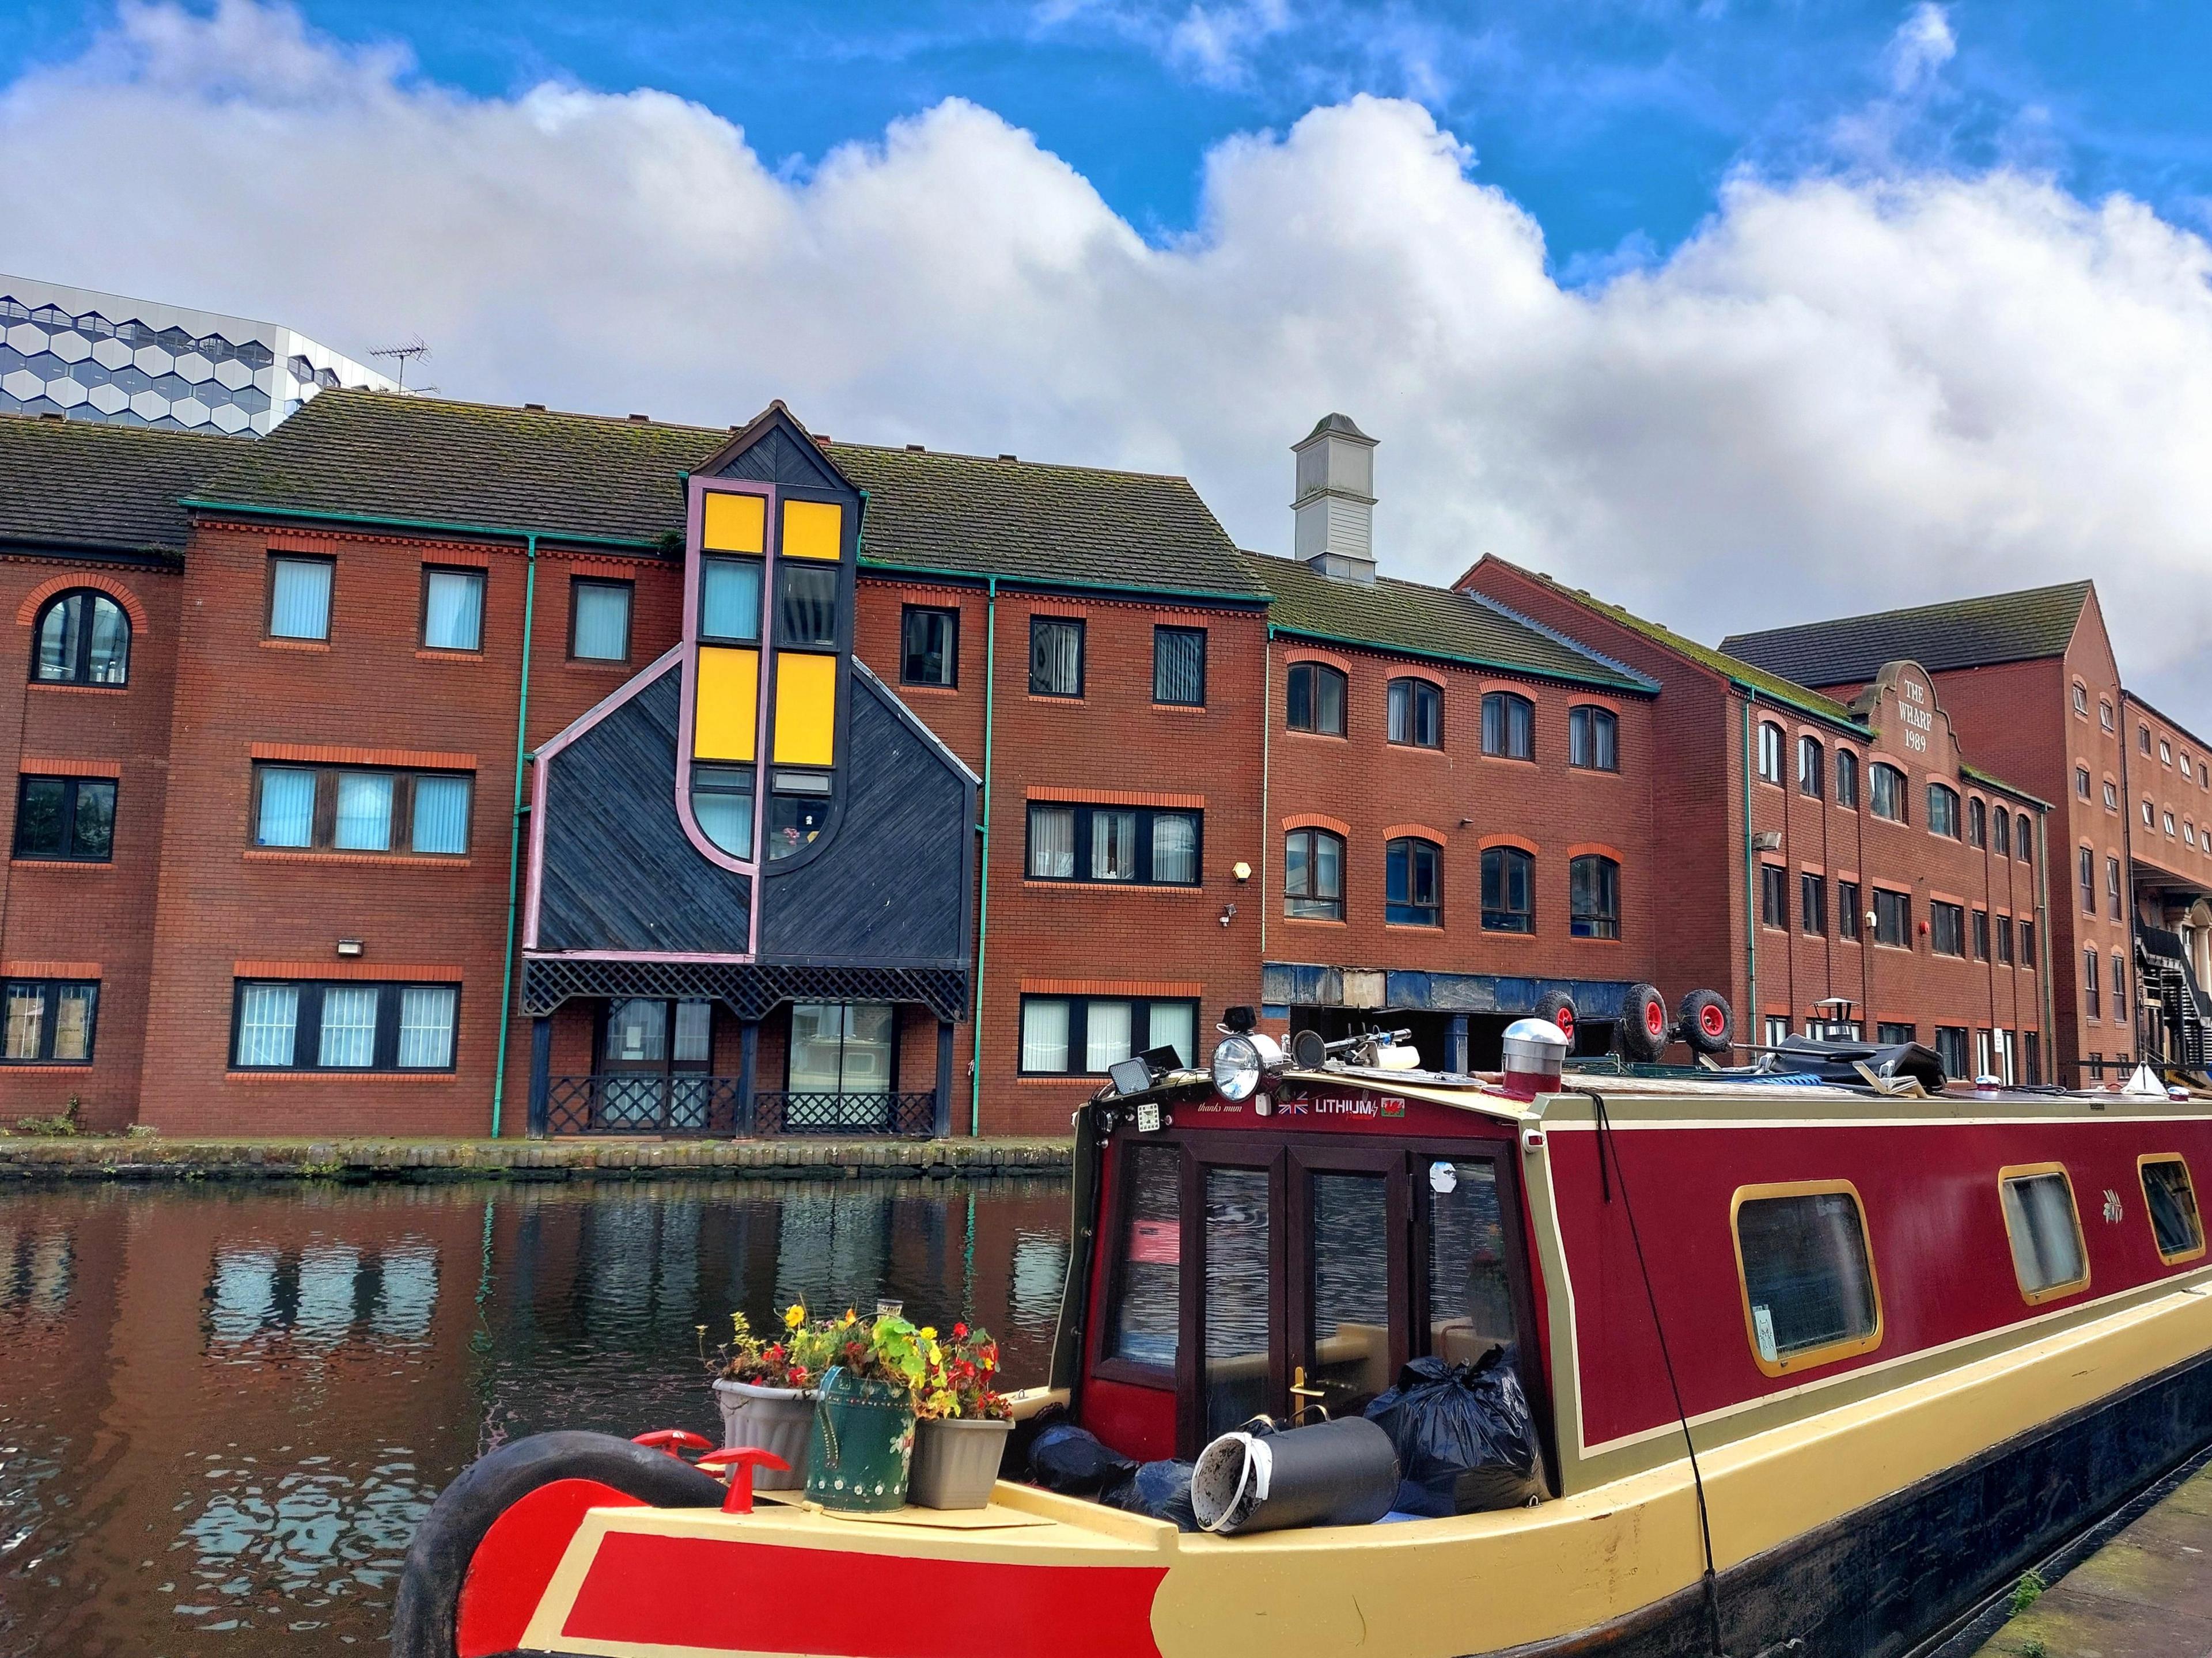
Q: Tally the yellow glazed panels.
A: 4